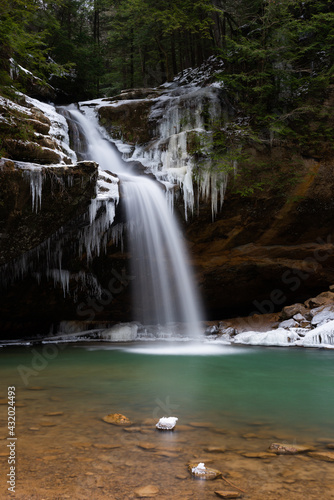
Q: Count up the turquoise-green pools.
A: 1